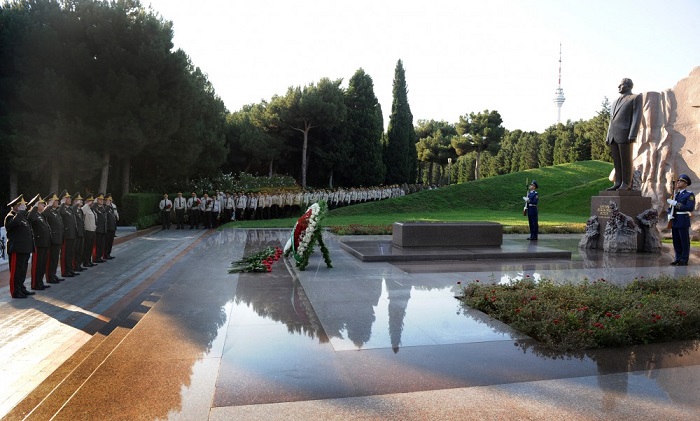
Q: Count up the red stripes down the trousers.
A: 7